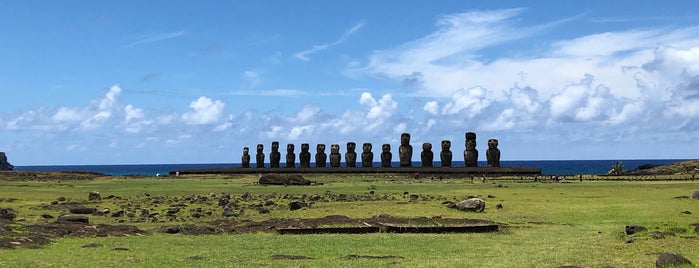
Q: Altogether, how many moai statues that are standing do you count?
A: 15